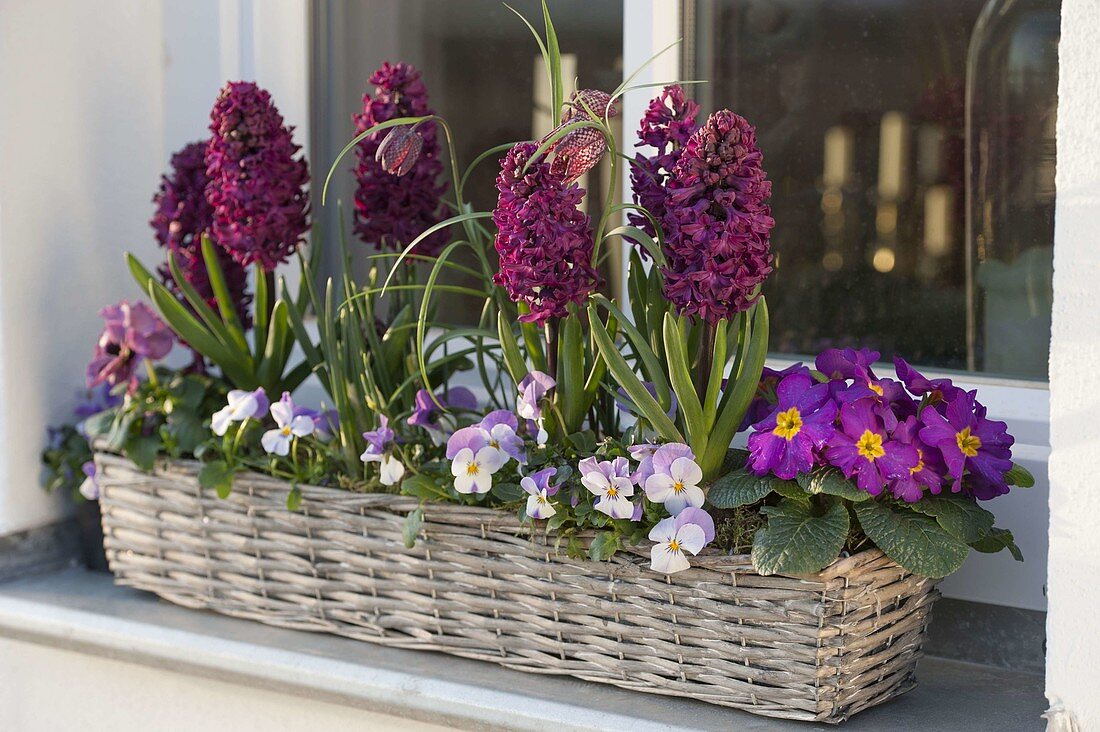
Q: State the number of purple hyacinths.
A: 6